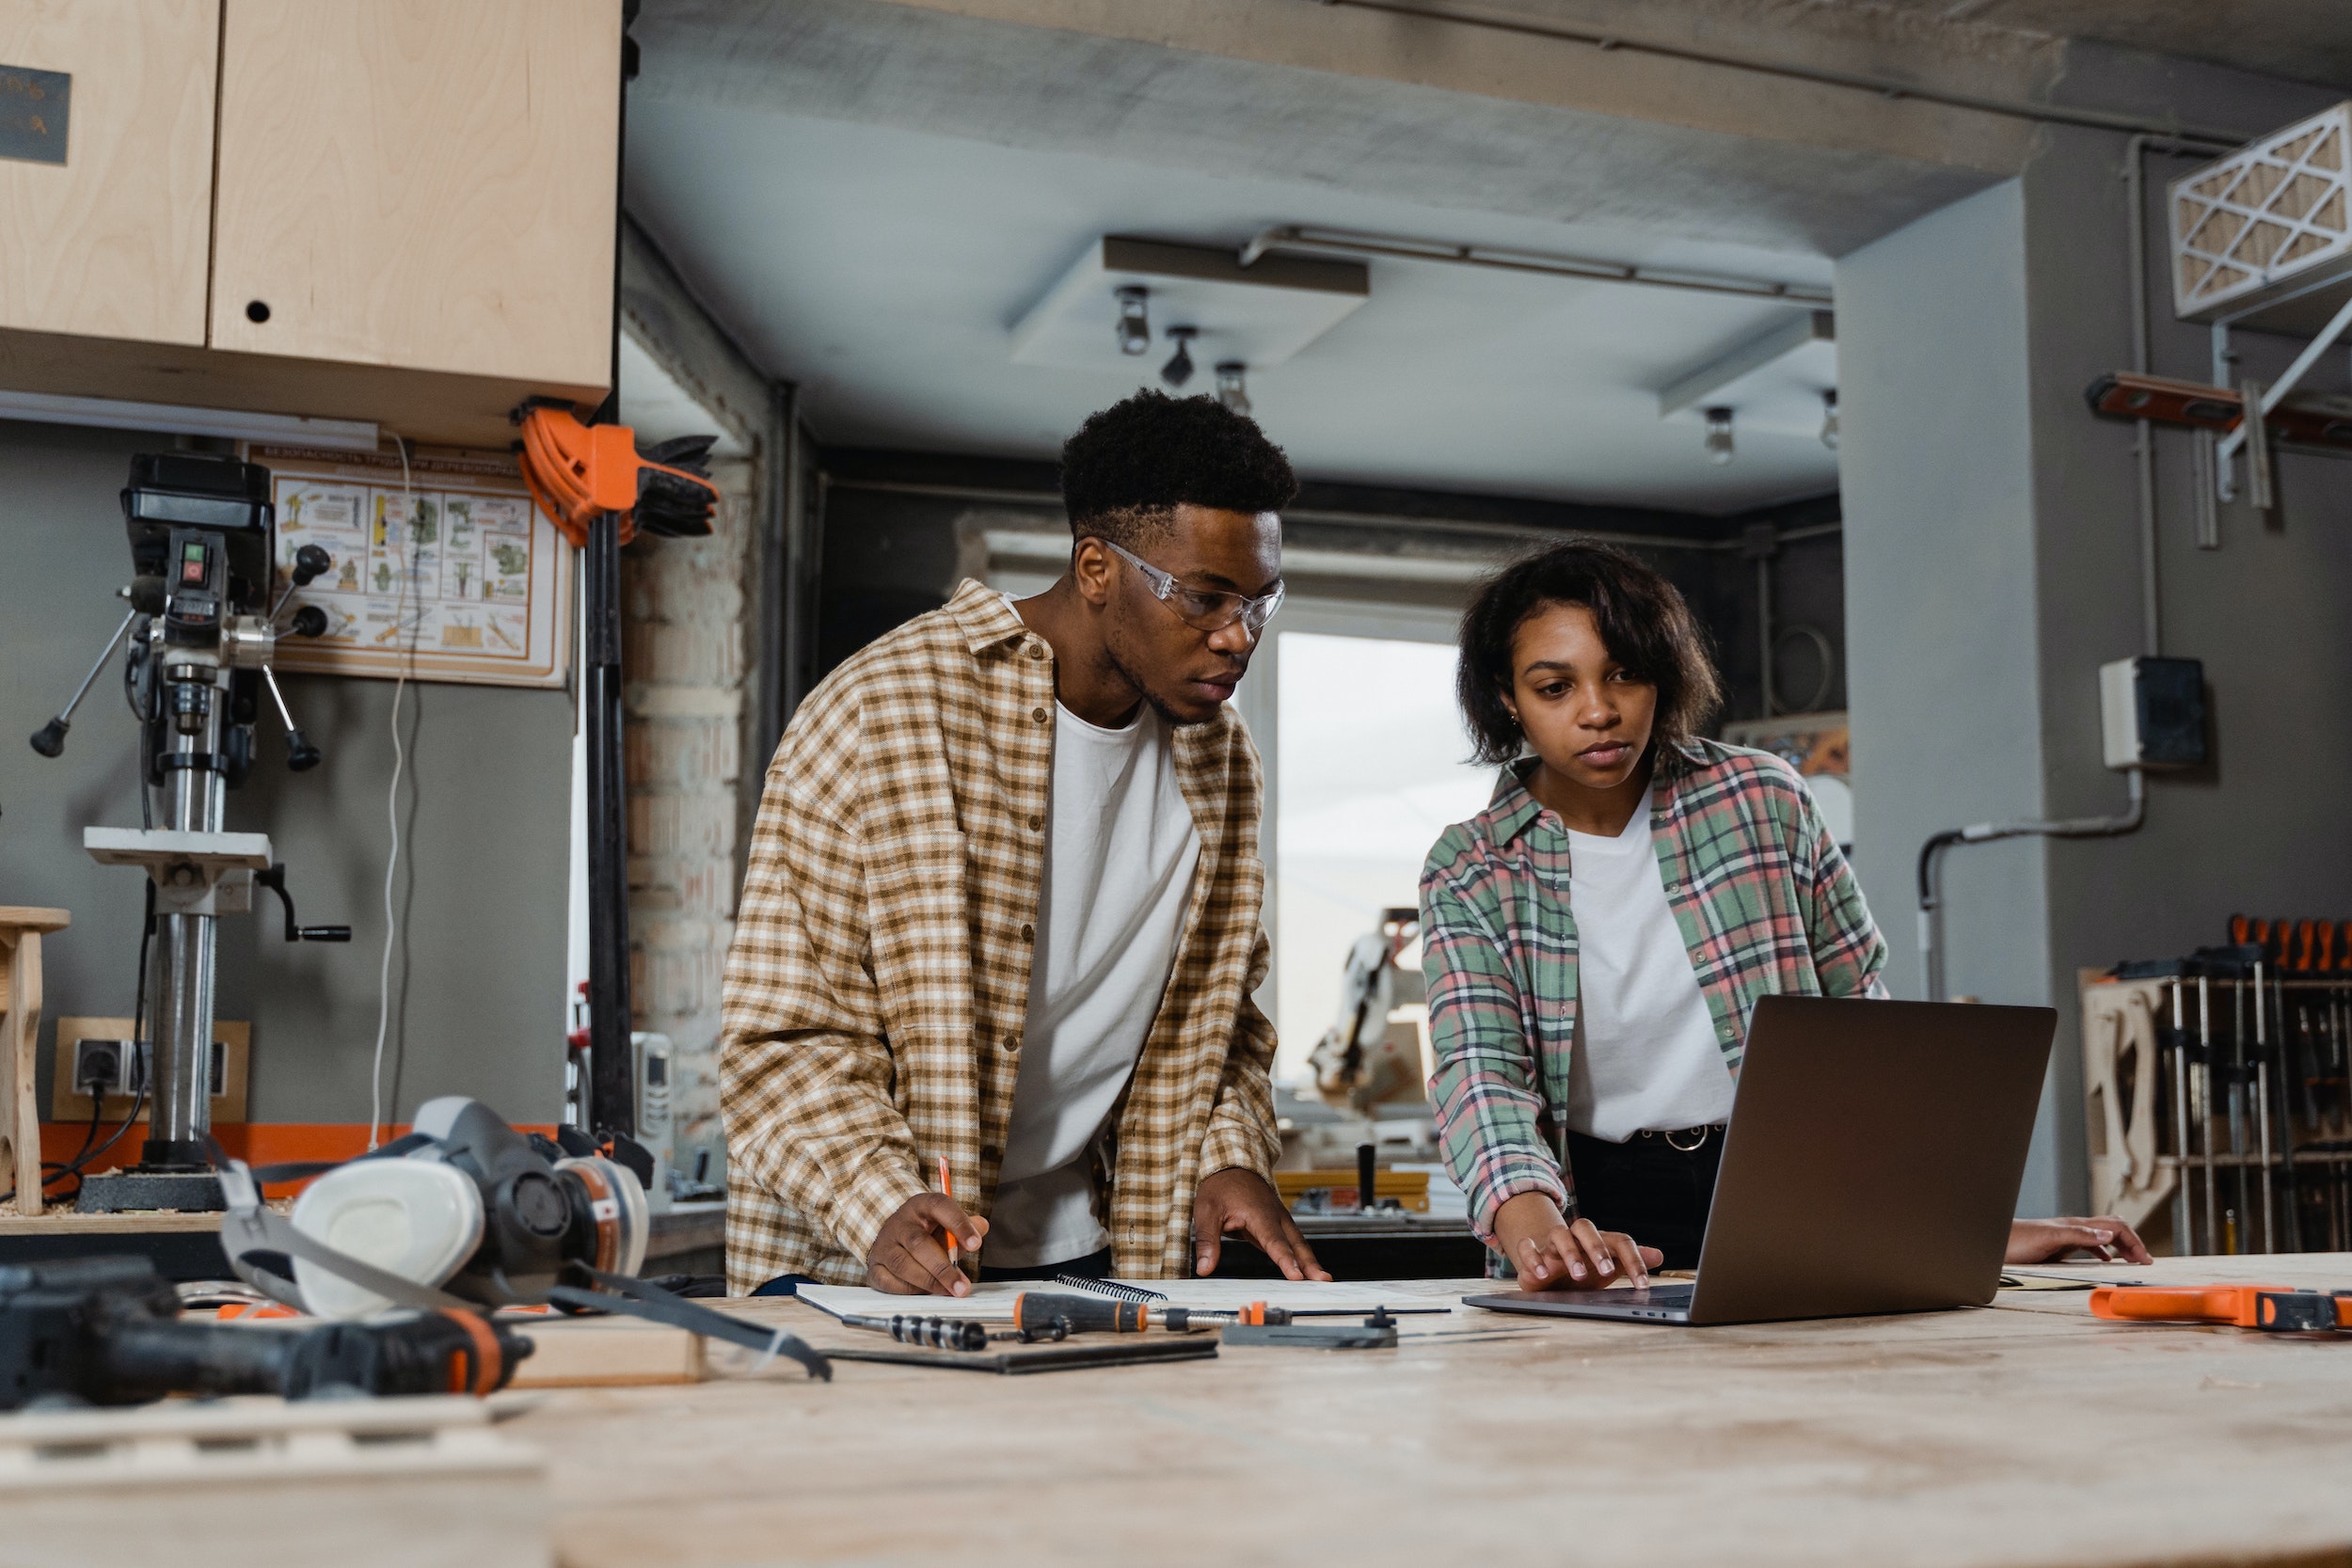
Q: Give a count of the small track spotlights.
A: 5